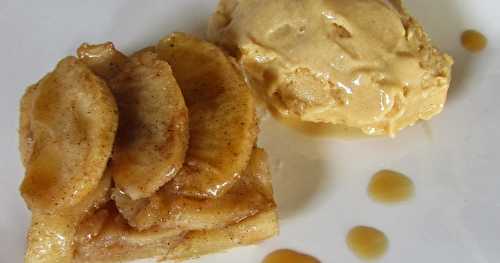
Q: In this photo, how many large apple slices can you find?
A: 3